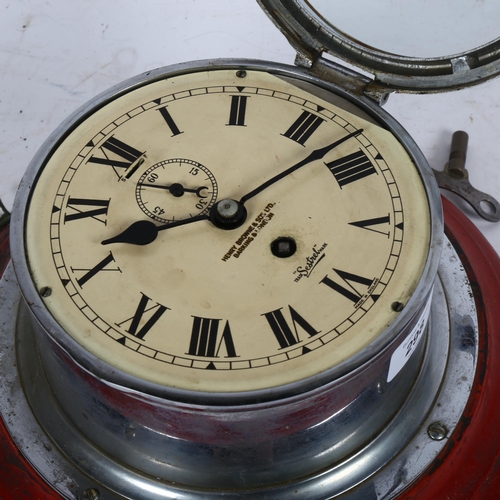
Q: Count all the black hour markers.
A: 12